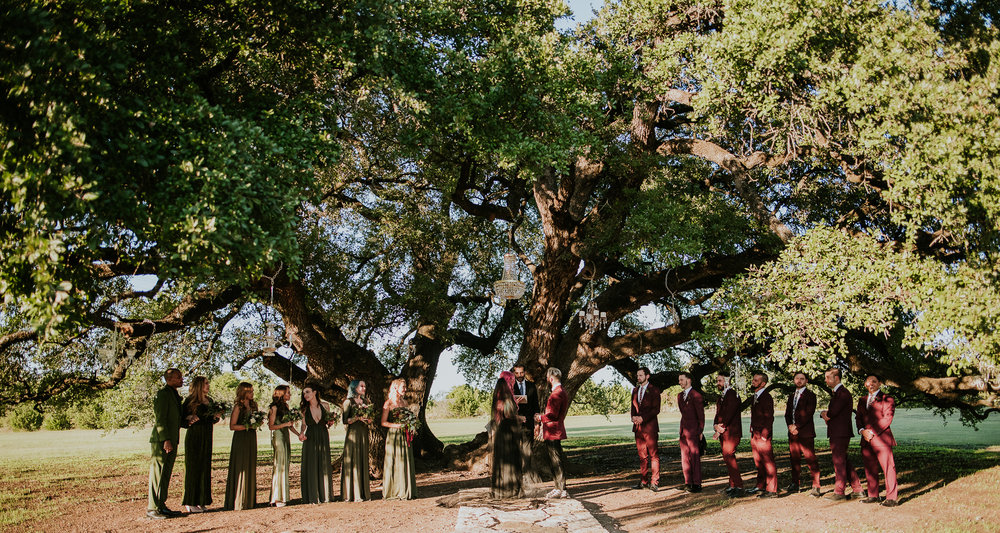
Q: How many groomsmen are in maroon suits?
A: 7